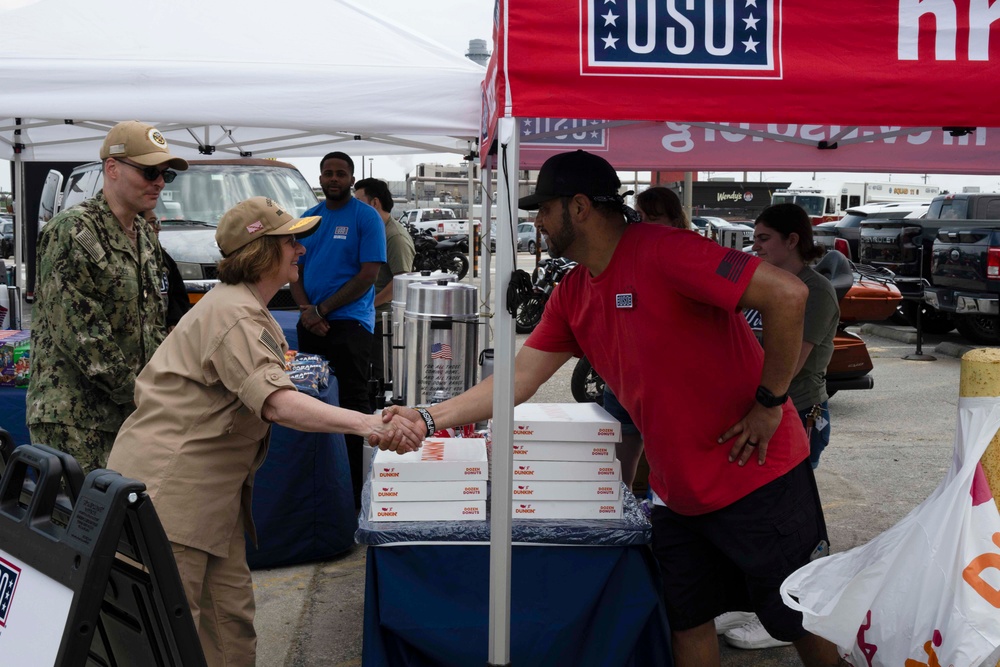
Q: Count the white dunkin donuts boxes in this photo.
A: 8